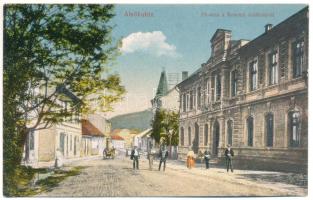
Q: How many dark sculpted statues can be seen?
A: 0